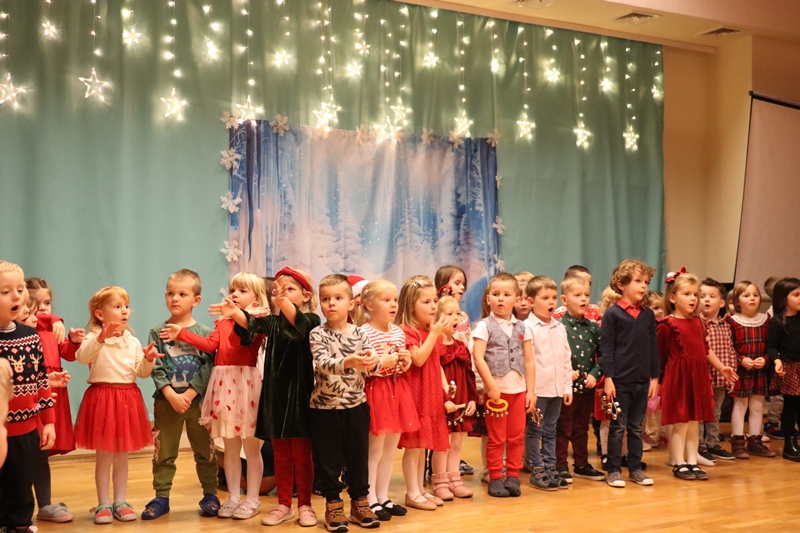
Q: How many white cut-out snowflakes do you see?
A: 15